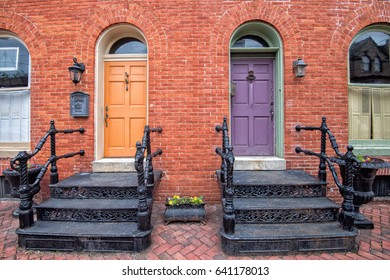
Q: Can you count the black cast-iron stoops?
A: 2